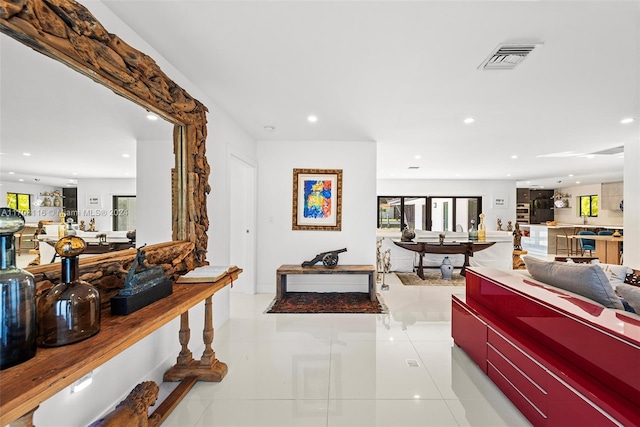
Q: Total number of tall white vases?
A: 1